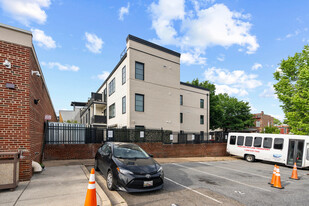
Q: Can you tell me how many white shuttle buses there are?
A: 1